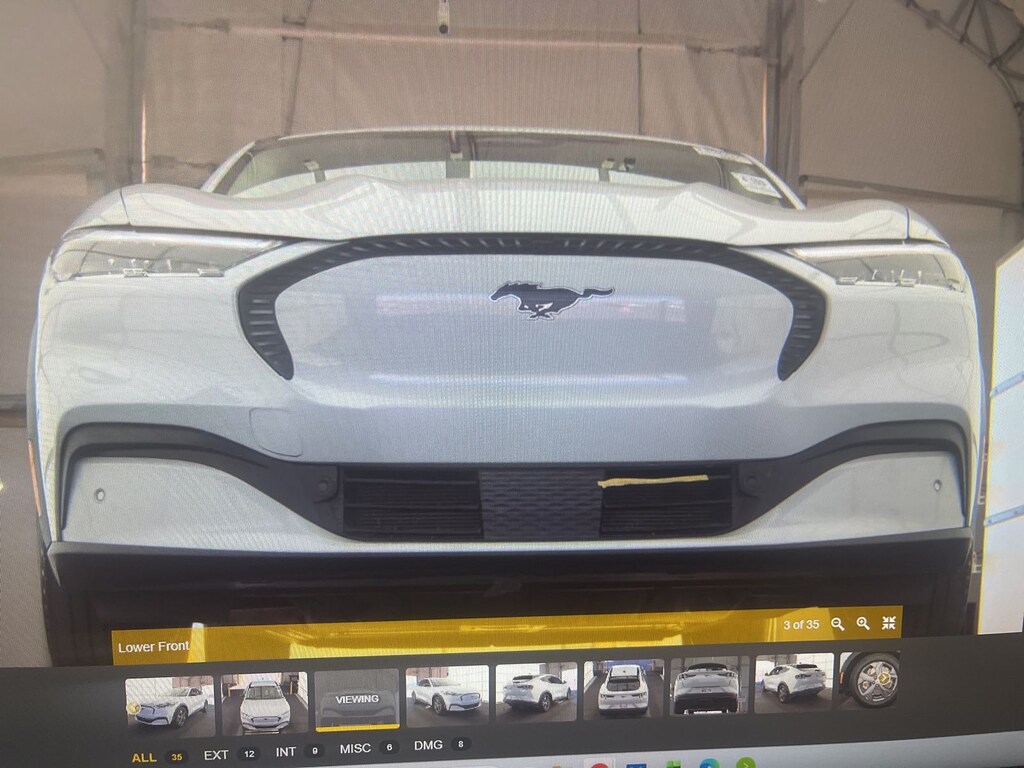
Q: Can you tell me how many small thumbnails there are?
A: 9